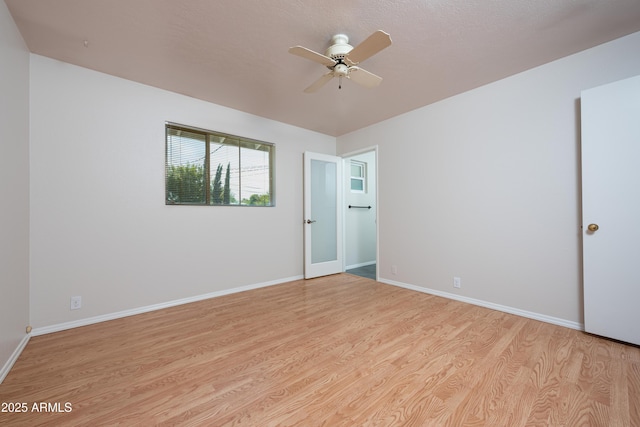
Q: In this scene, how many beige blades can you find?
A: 4